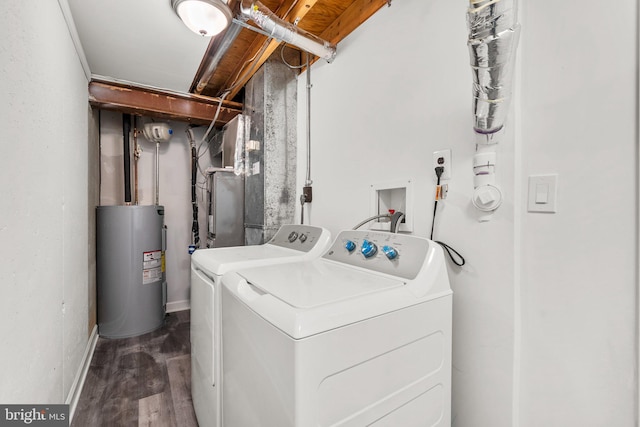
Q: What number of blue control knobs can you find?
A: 3